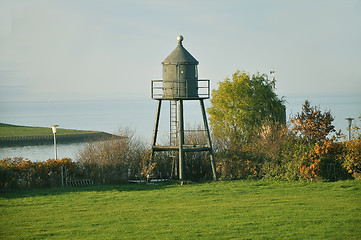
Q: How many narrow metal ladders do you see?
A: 1